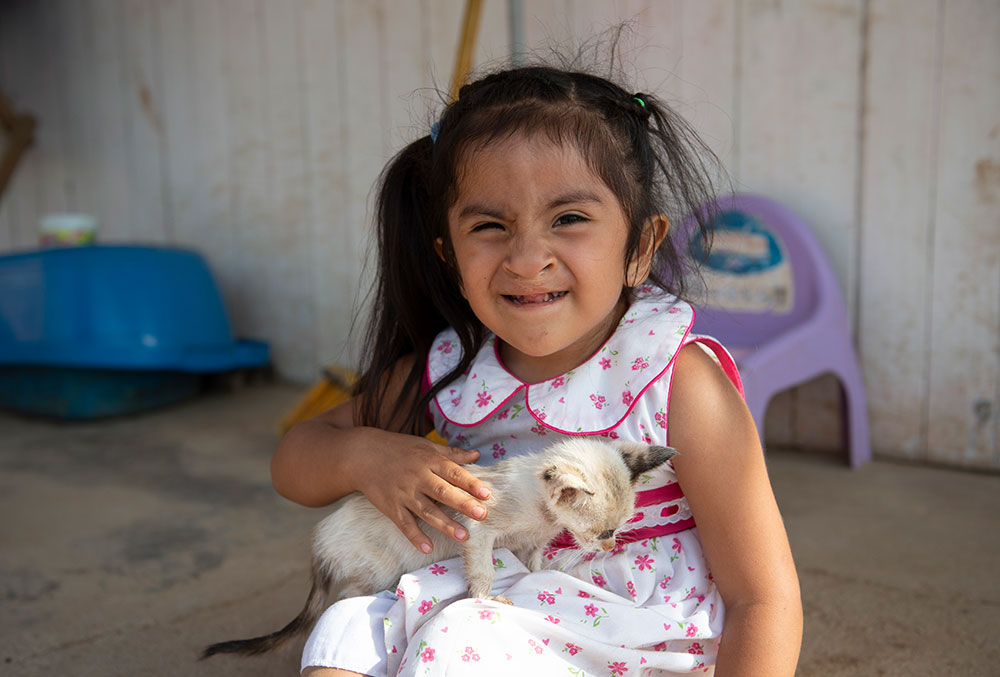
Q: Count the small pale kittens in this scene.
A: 1